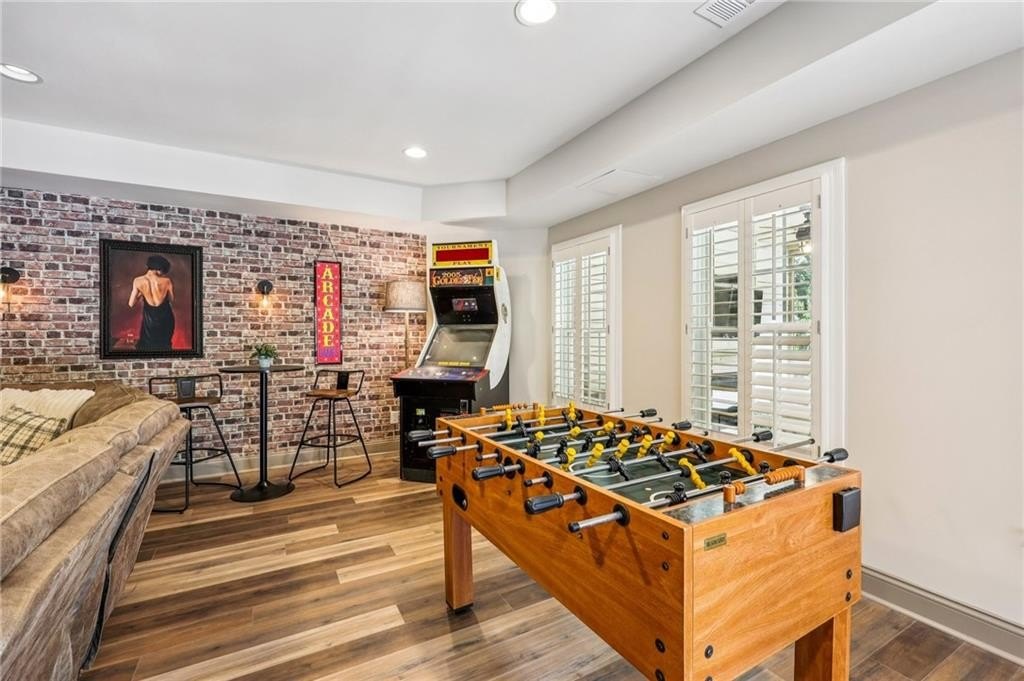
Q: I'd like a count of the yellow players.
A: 13